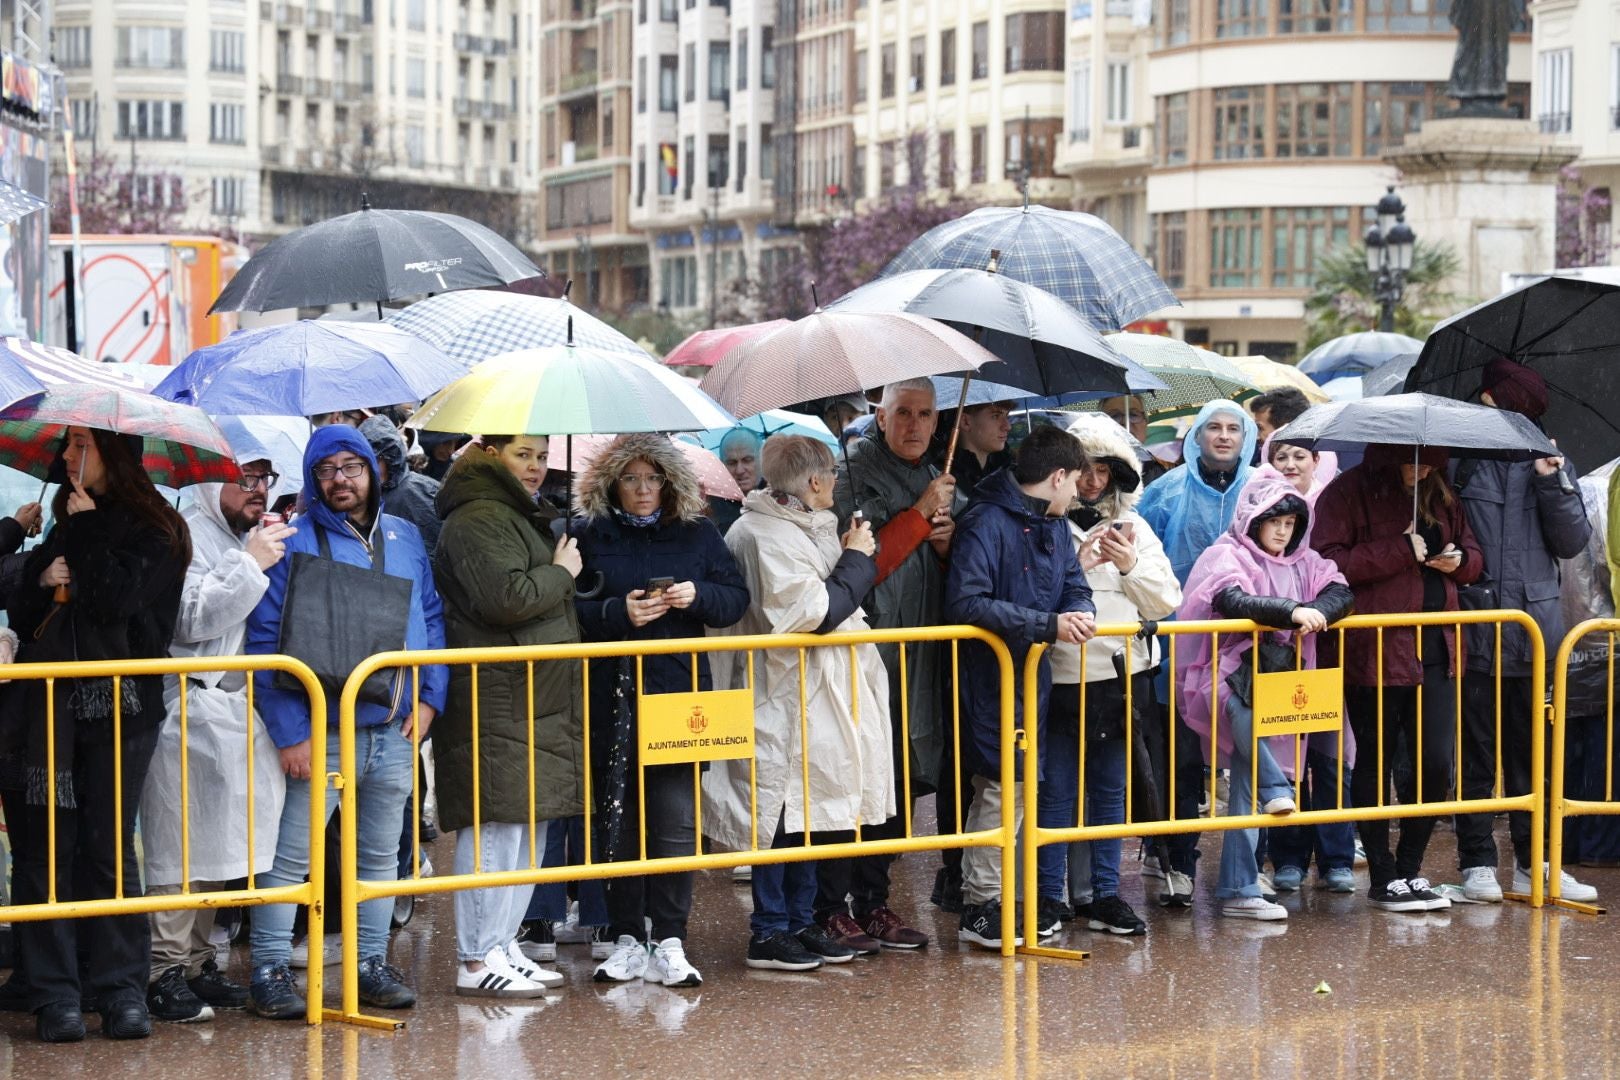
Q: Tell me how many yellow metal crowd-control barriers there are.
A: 4